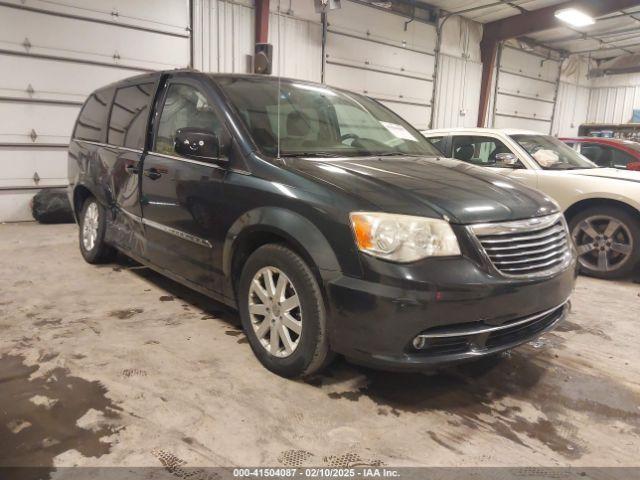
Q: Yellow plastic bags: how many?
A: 0